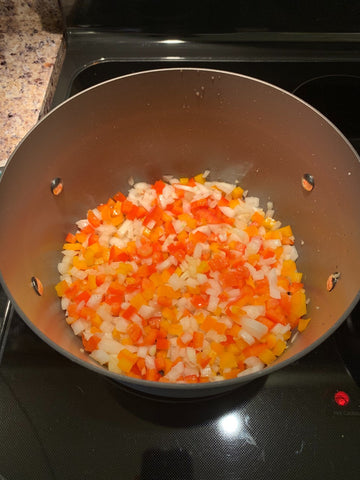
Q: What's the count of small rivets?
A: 4